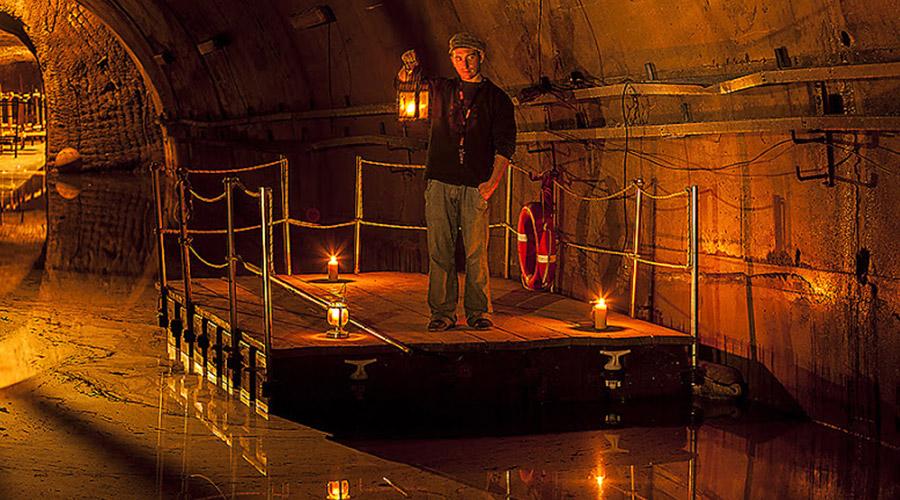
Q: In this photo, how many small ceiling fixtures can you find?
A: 3